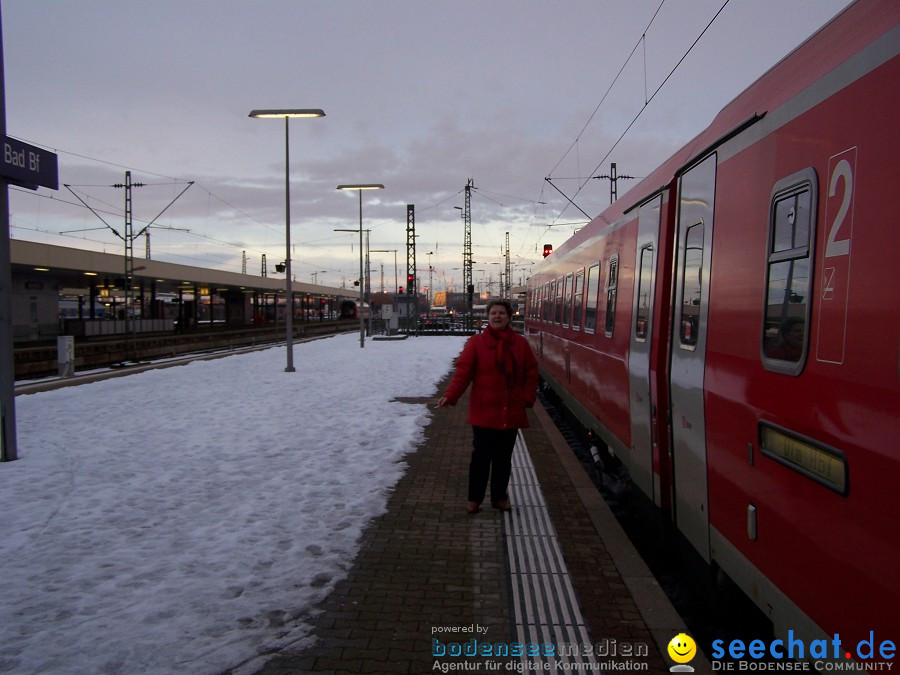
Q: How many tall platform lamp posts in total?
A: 2